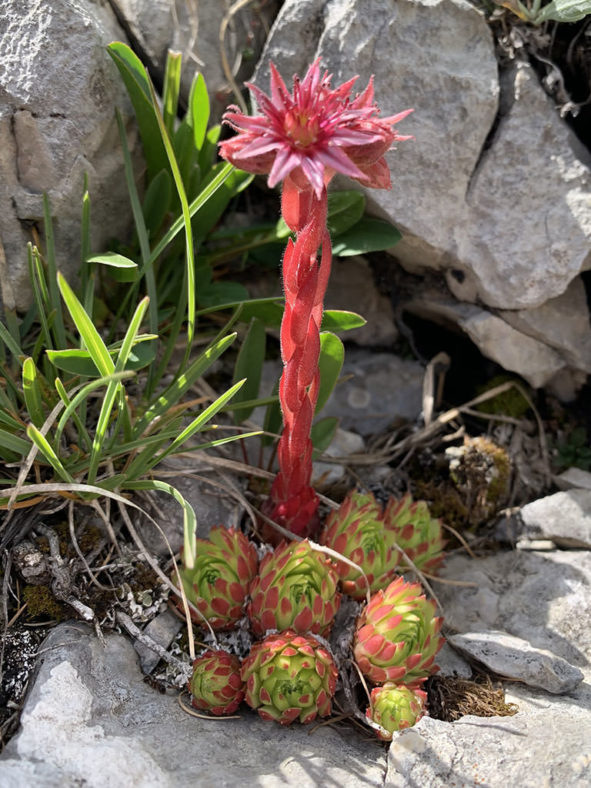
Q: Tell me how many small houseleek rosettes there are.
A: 8